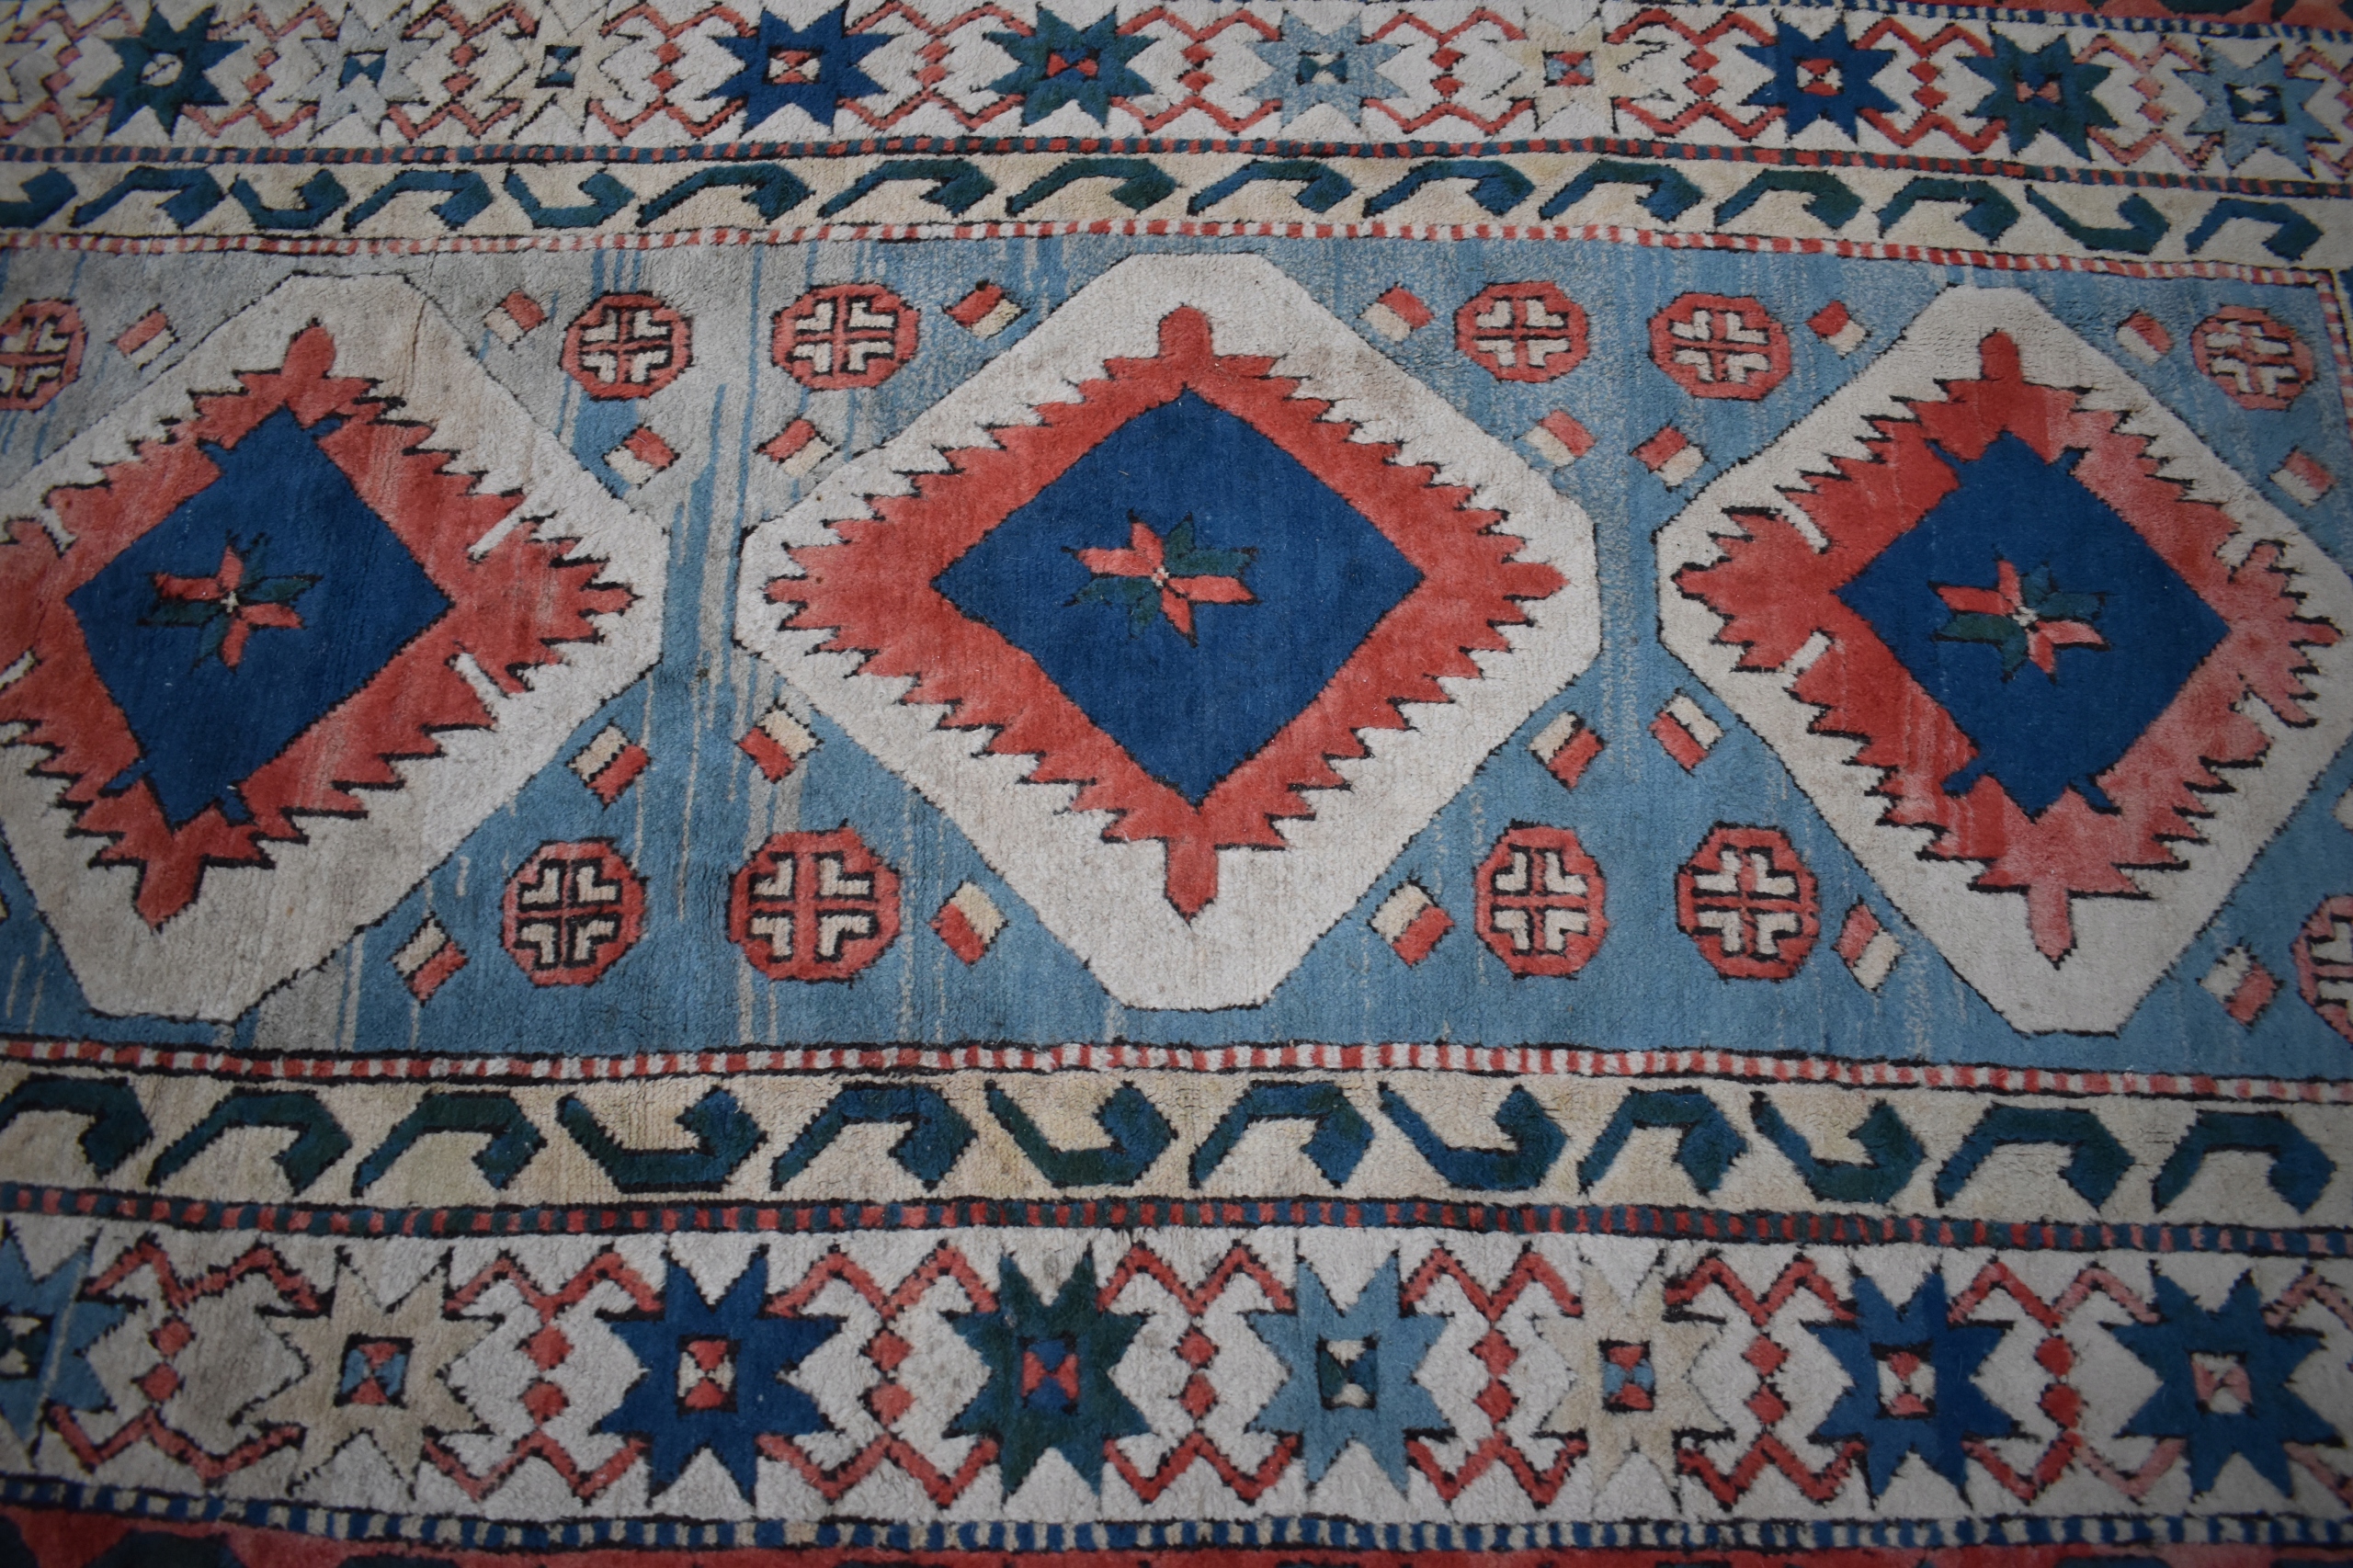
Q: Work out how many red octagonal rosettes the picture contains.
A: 11